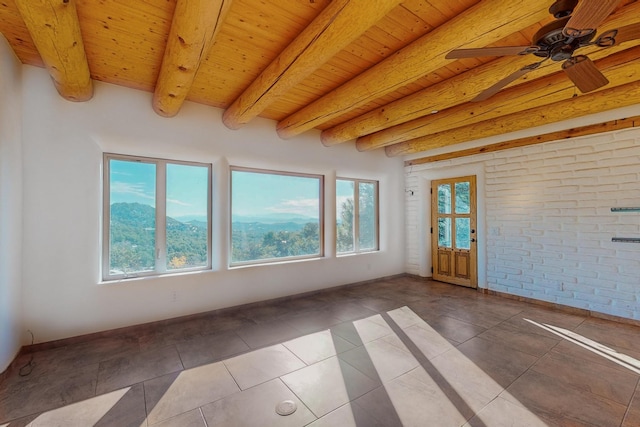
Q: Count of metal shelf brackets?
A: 2